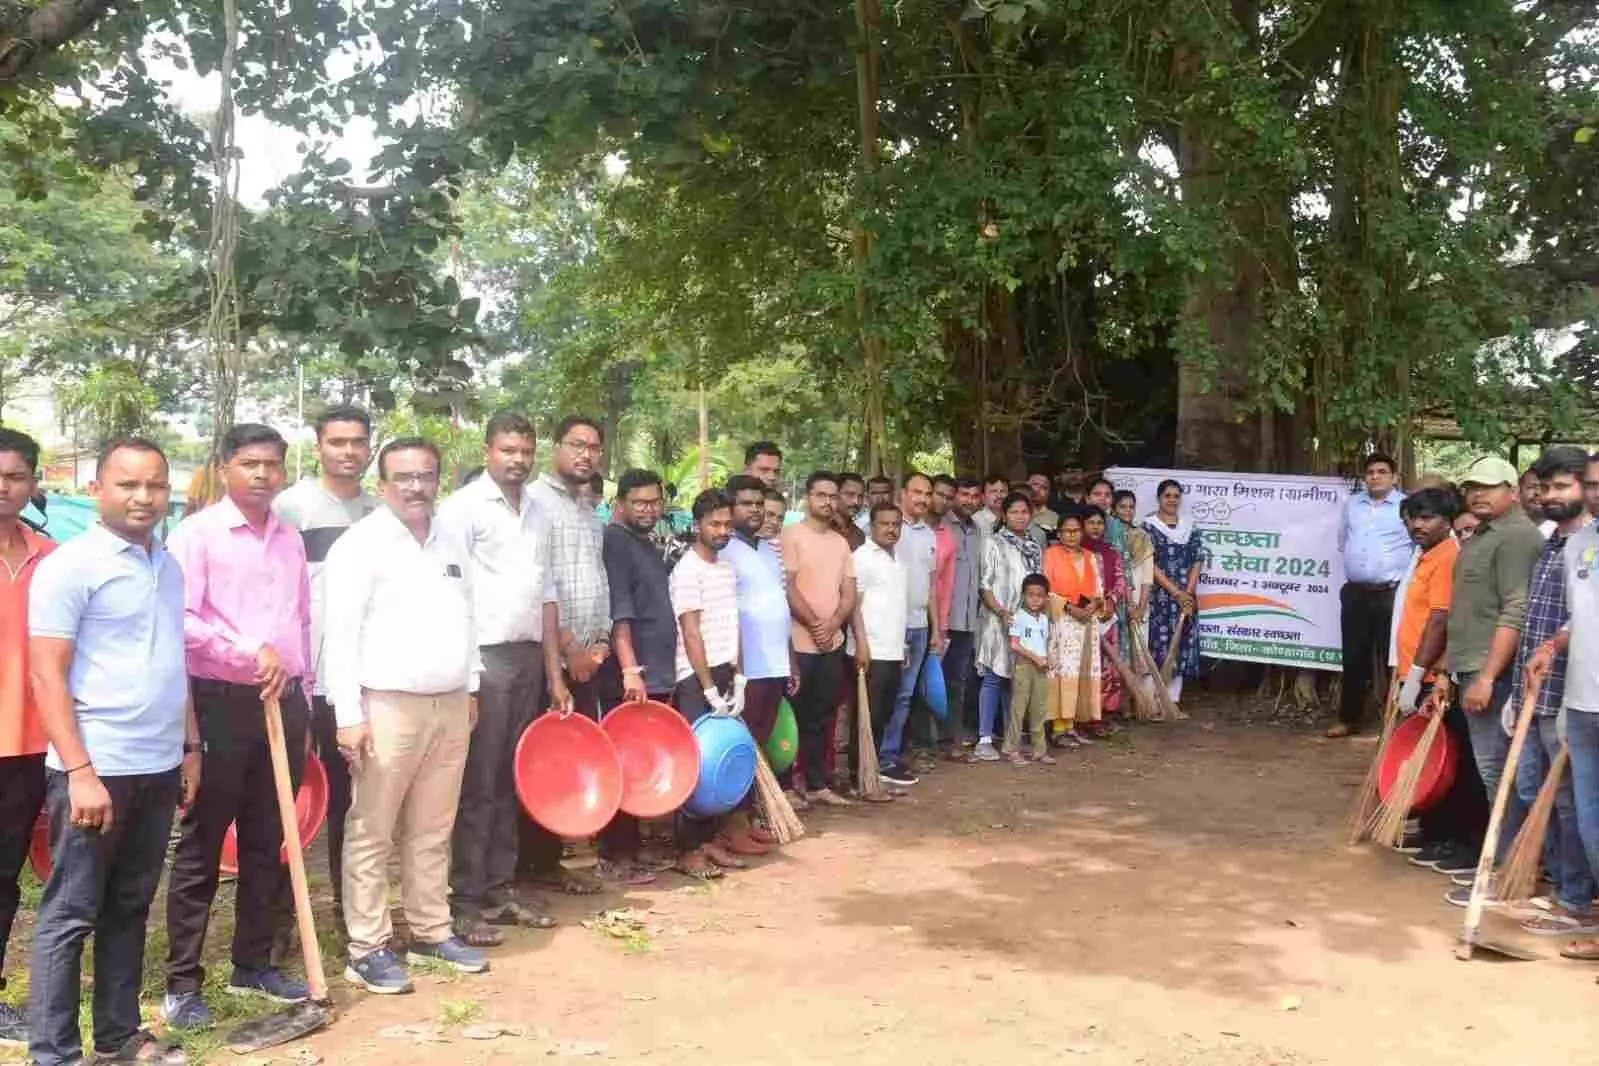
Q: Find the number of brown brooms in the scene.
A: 9